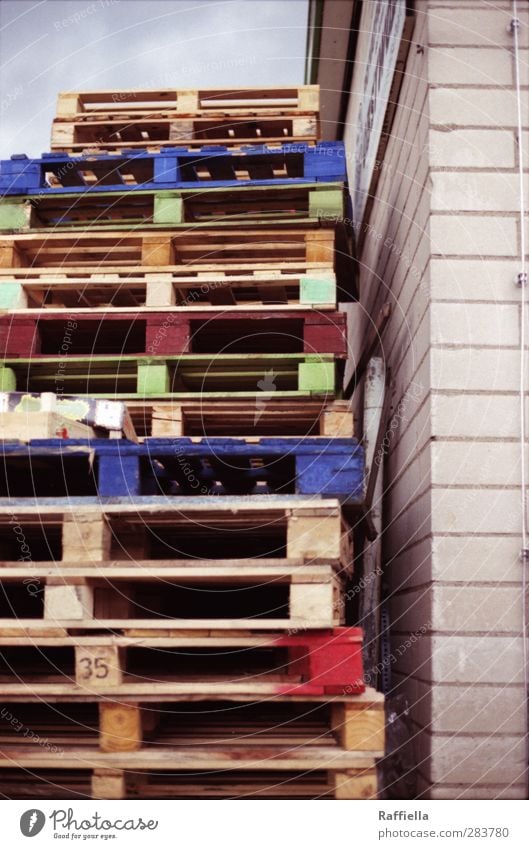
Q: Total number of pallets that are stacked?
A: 15